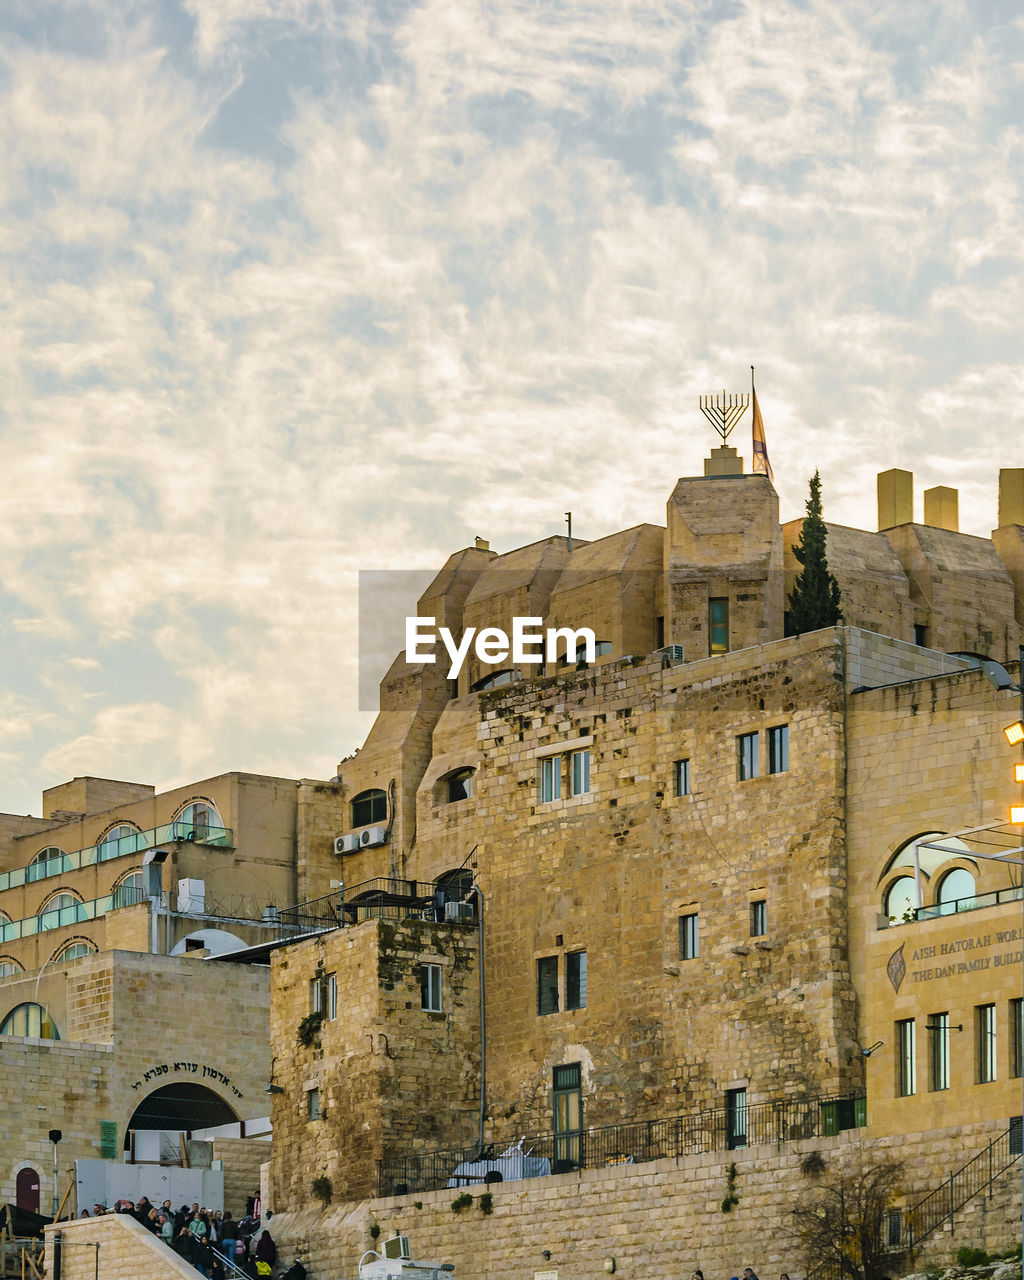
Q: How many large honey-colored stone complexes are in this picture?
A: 1